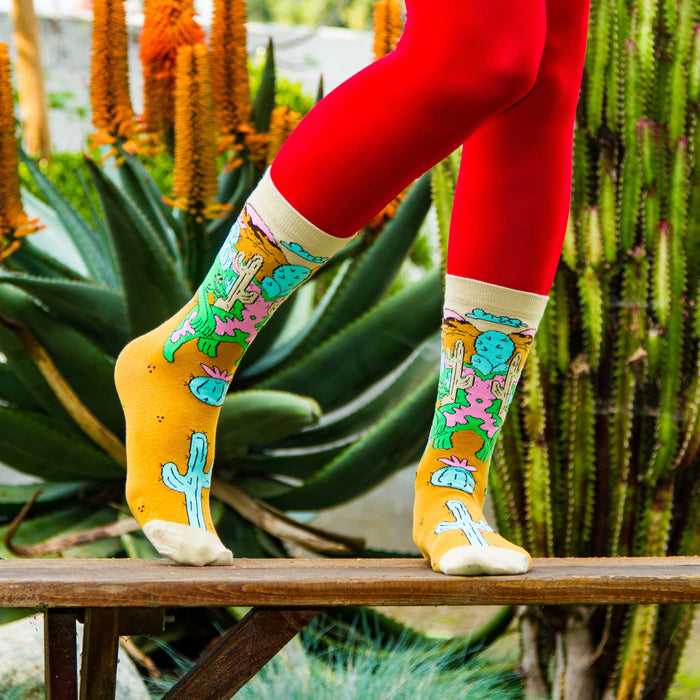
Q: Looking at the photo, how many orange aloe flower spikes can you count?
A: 7